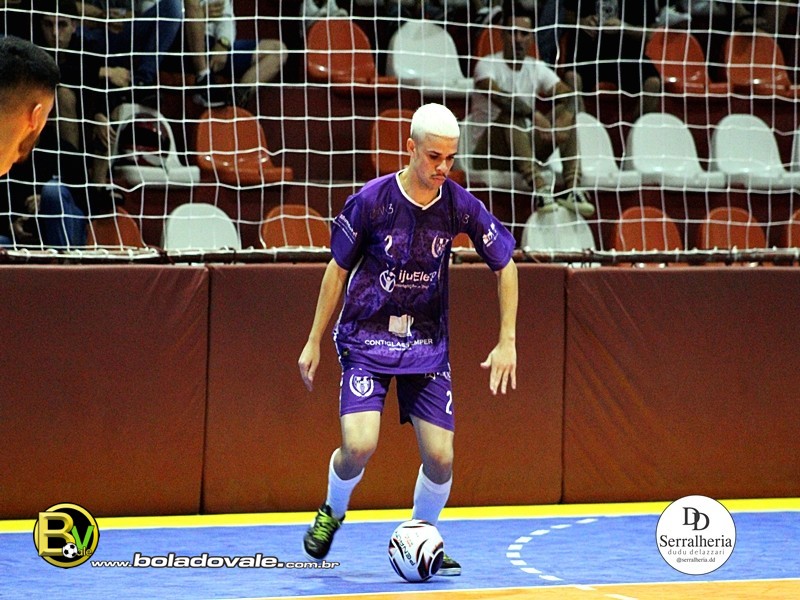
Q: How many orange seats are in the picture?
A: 12